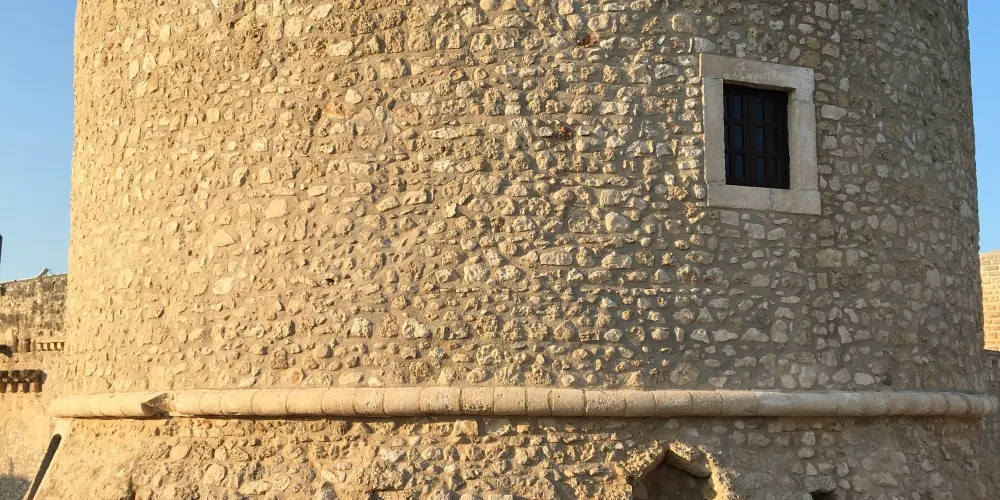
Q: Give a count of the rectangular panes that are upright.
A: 12